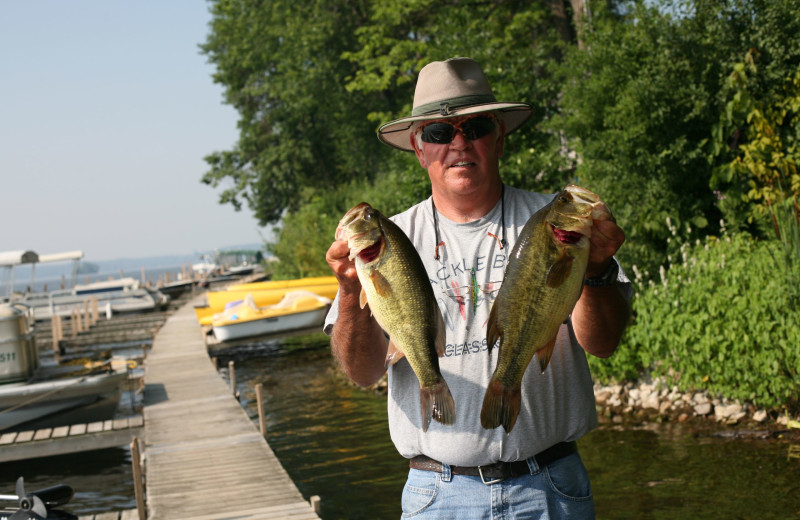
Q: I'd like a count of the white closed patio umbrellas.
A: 0